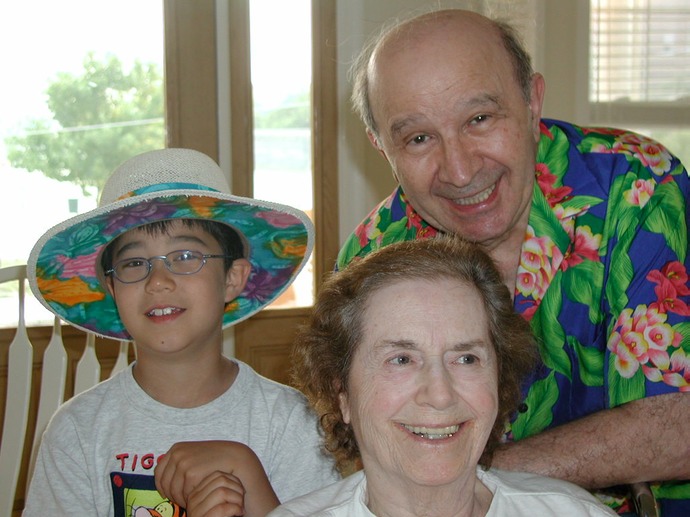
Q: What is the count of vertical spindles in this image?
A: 4